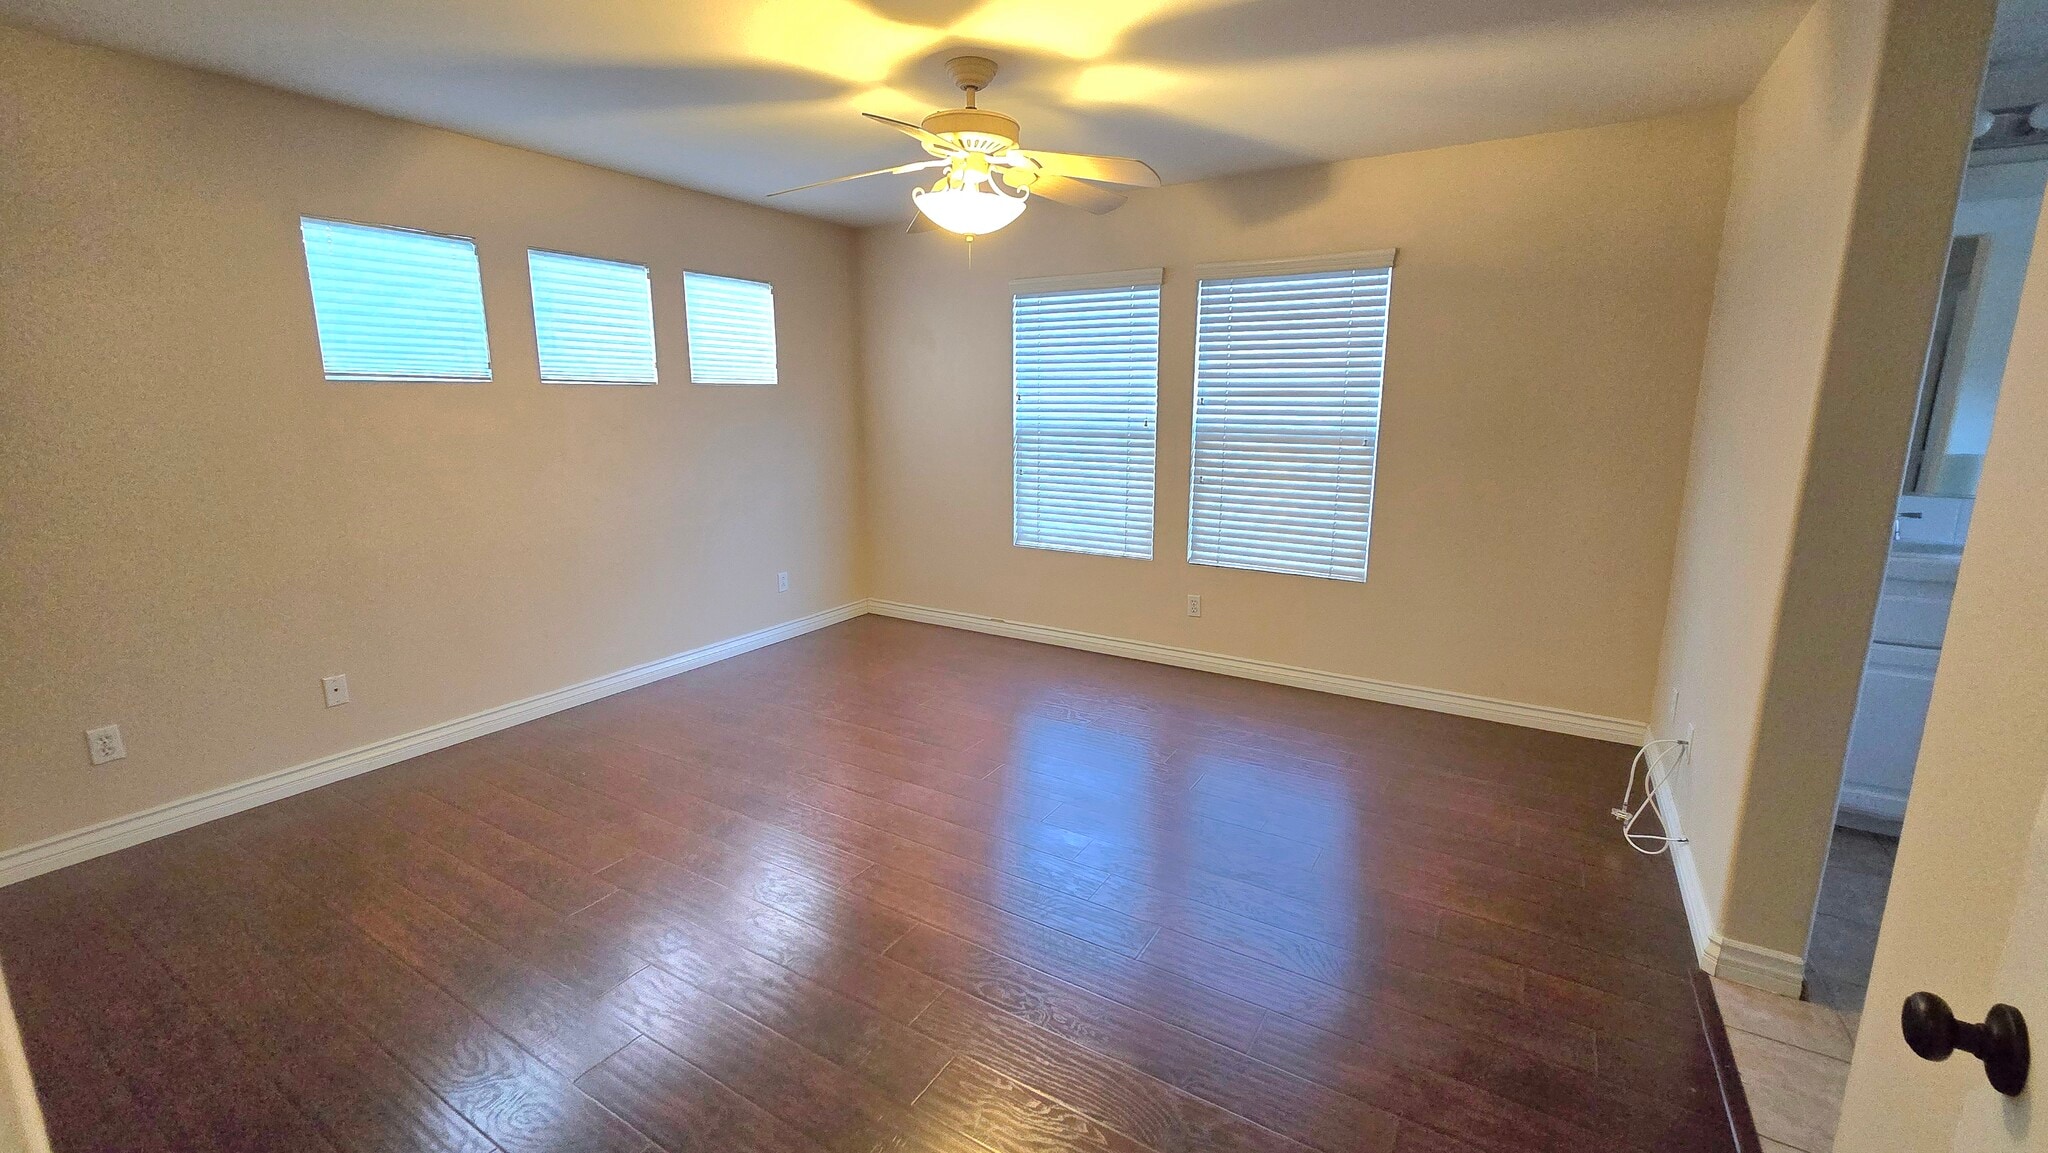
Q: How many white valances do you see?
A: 2